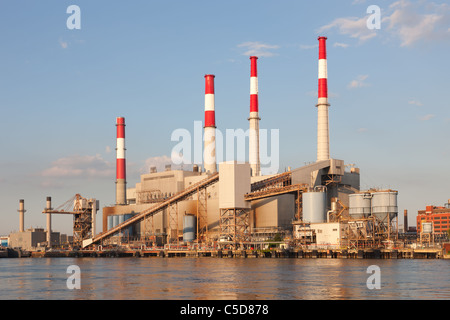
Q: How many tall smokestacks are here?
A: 4